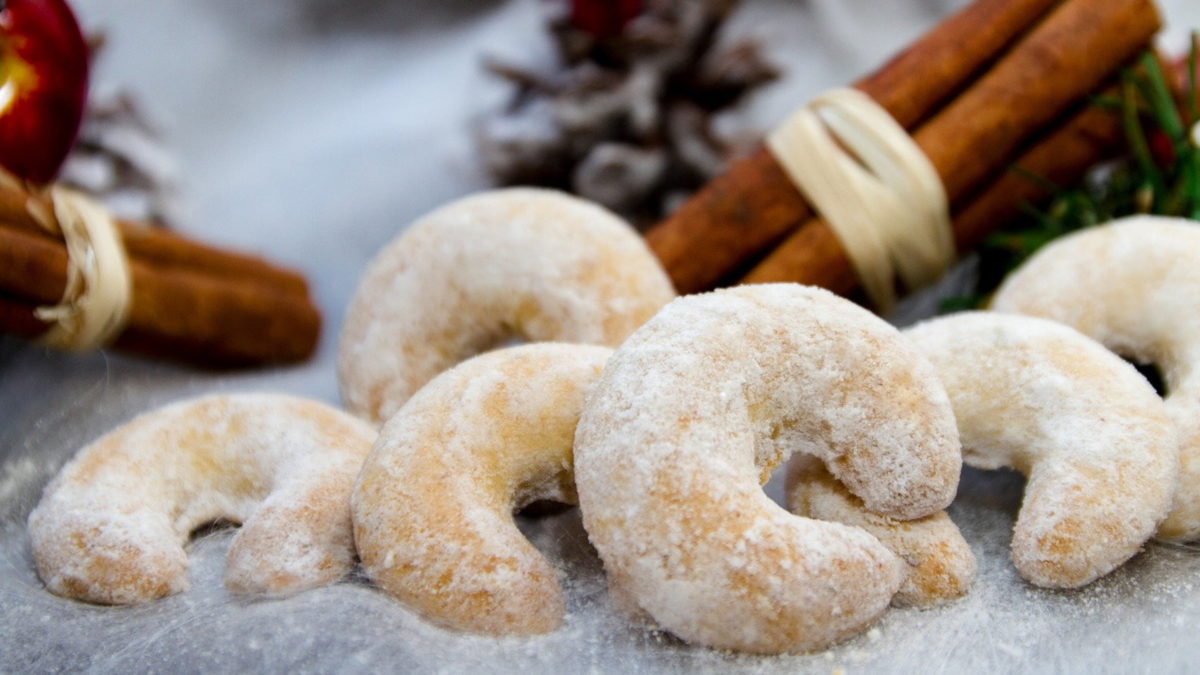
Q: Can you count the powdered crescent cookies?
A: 6